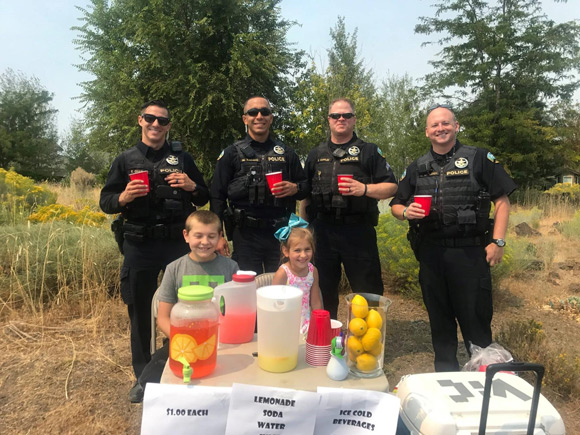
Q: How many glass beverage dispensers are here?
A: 1